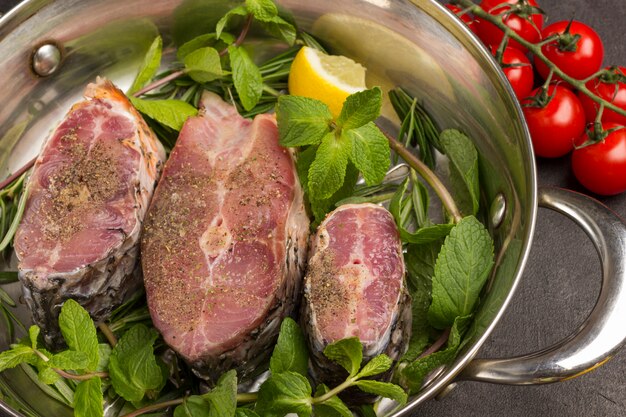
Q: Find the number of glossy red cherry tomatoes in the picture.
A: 7